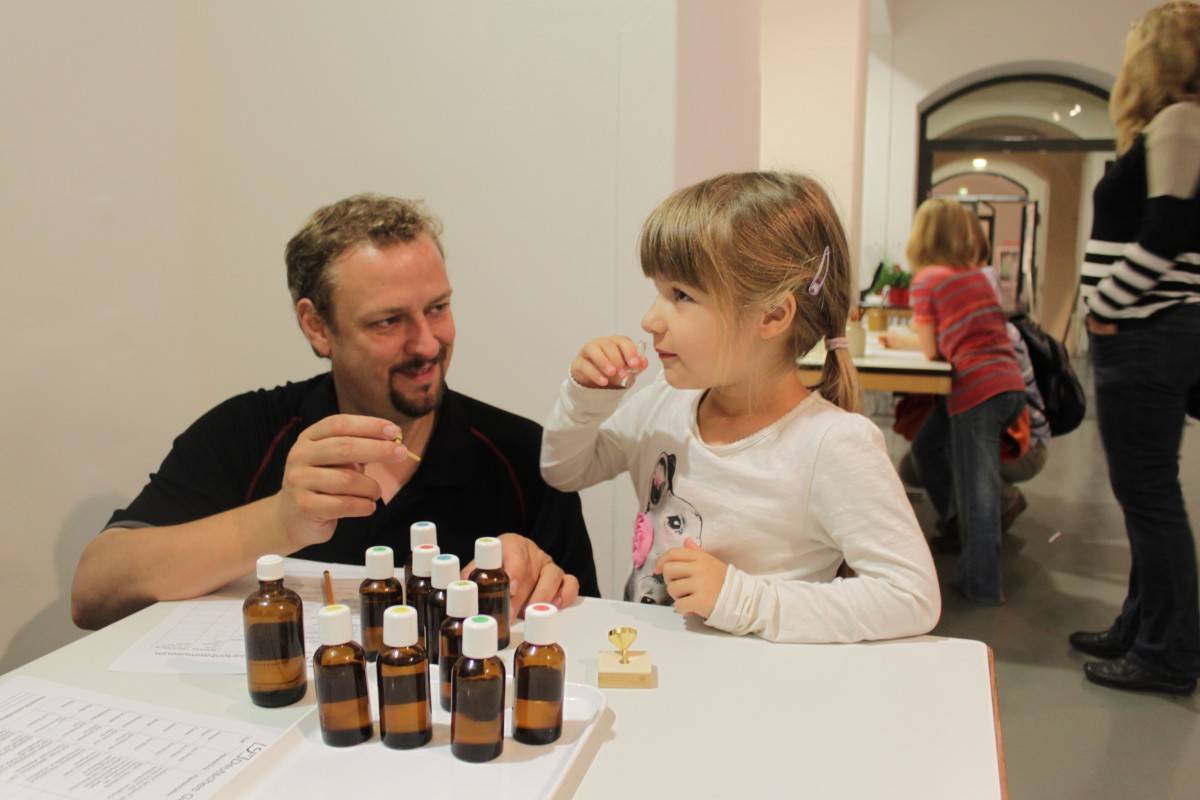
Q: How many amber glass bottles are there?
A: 11